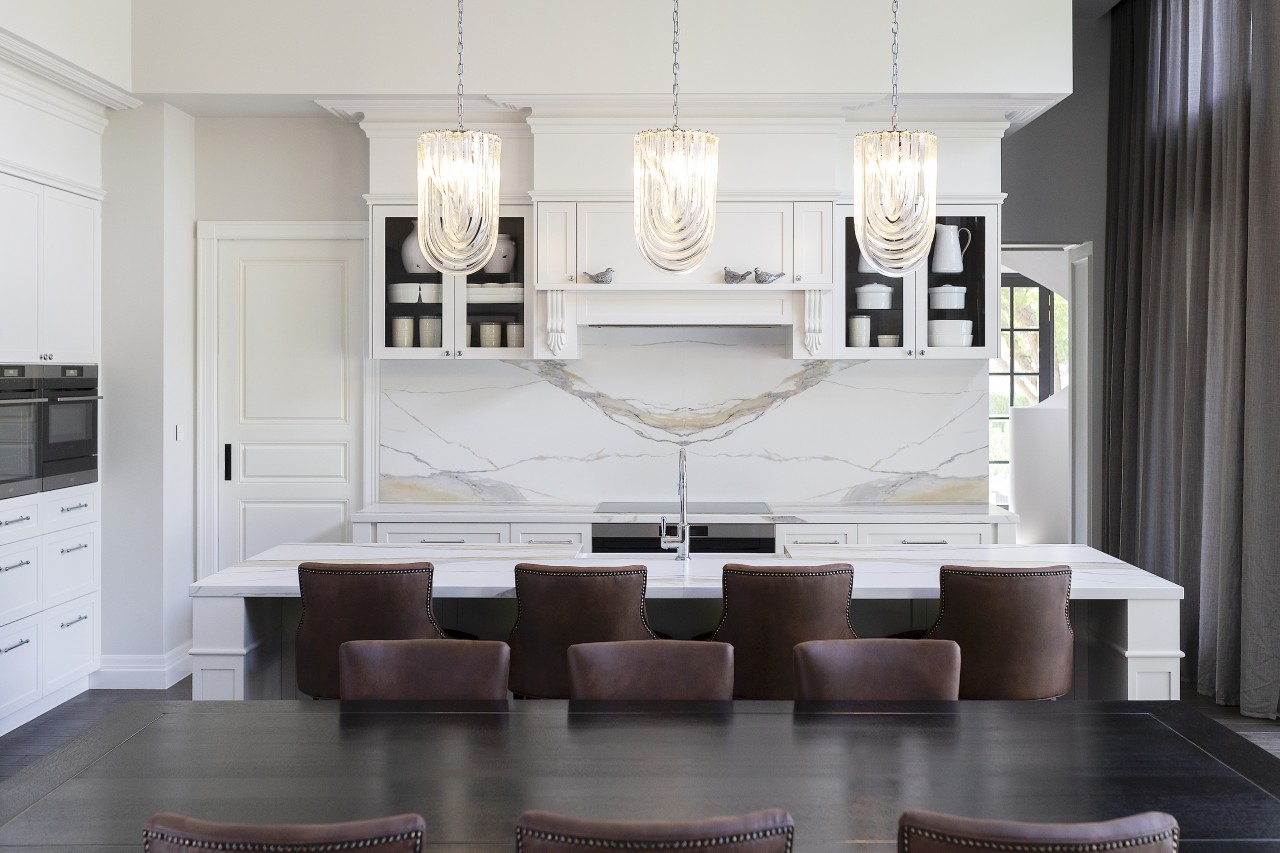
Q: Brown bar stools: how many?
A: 4